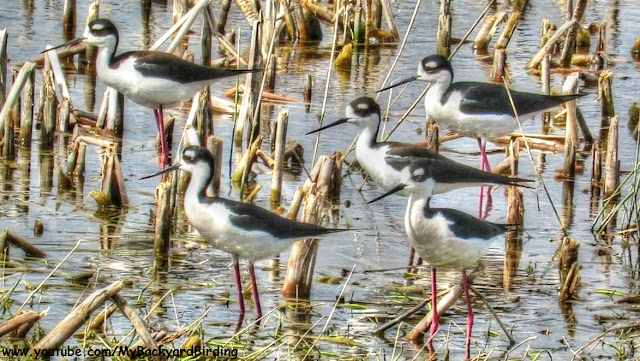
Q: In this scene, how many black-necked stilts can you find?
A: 5